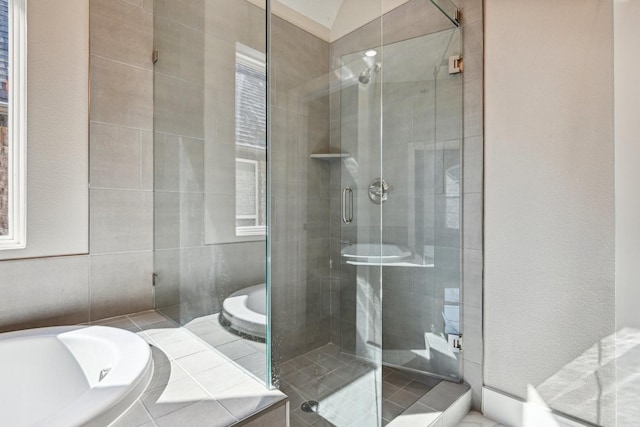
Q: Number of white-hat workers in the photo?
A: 0